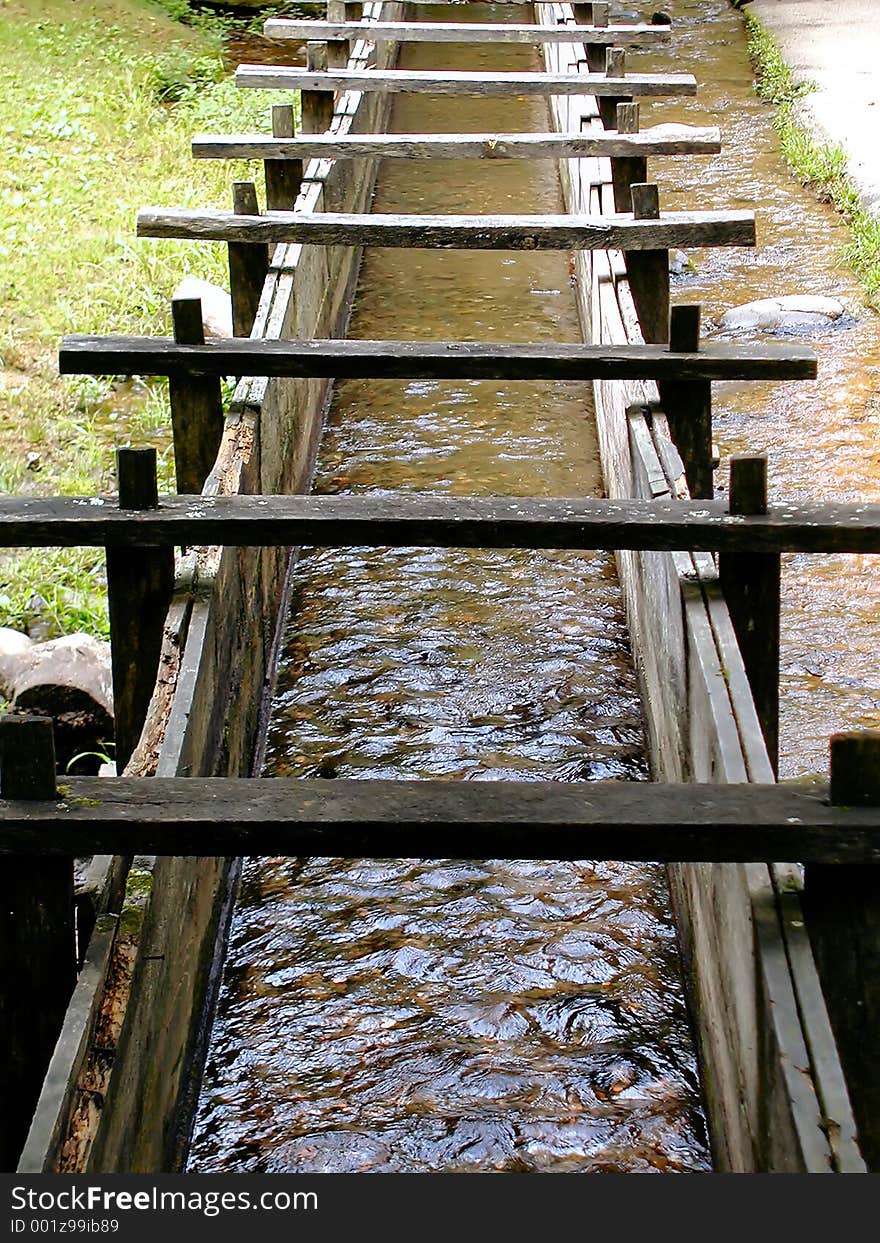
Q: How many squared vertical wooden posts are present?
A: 14